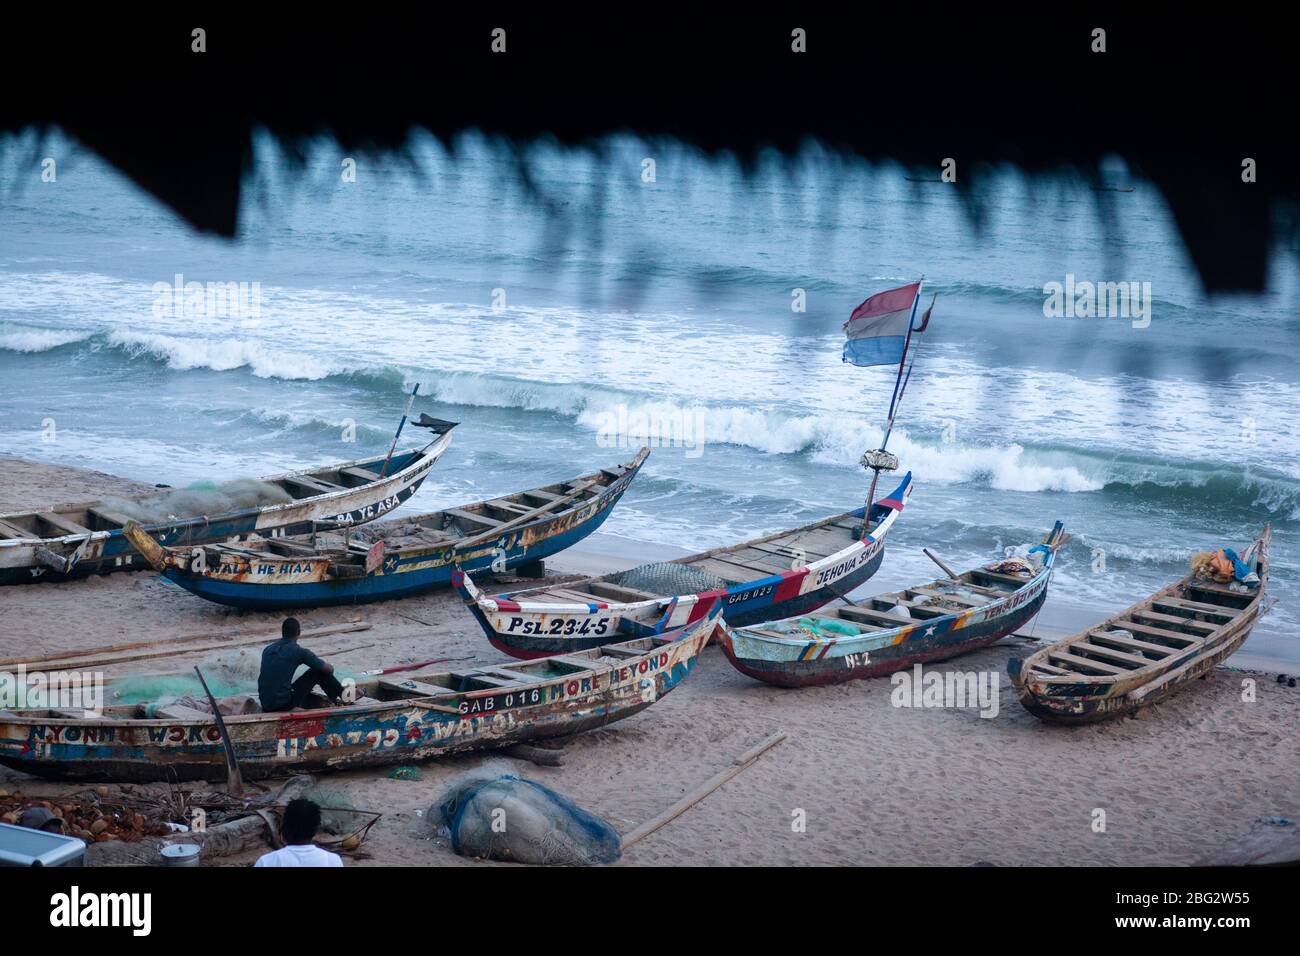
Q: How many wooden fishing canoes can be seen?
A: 6